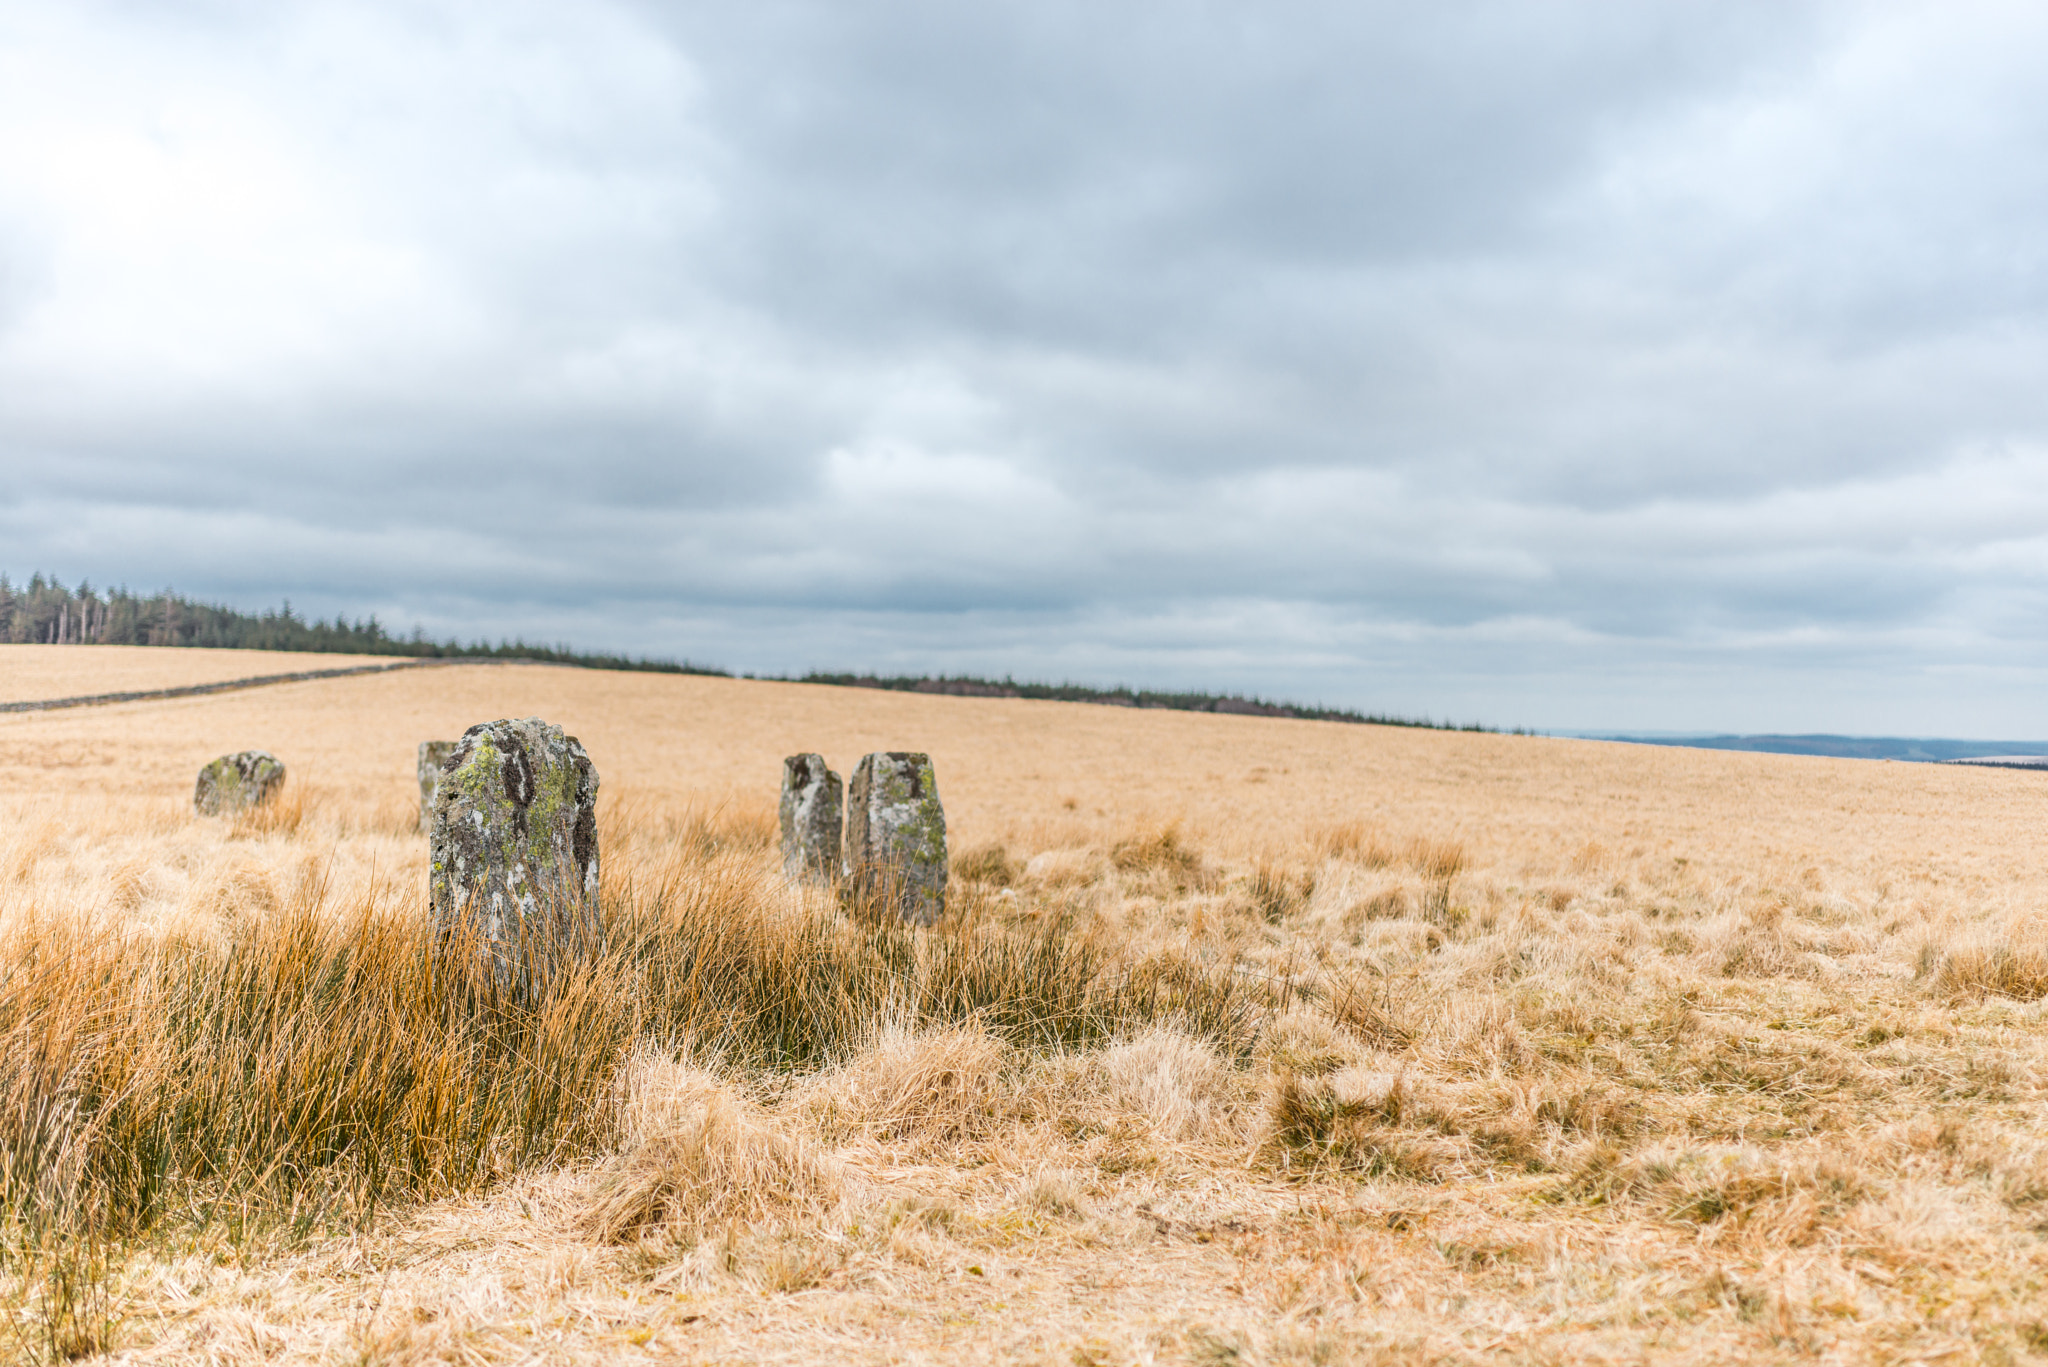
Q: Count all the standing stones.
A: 5